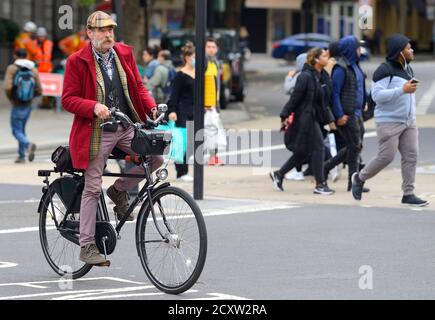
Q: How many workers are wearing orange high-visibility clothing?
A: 3